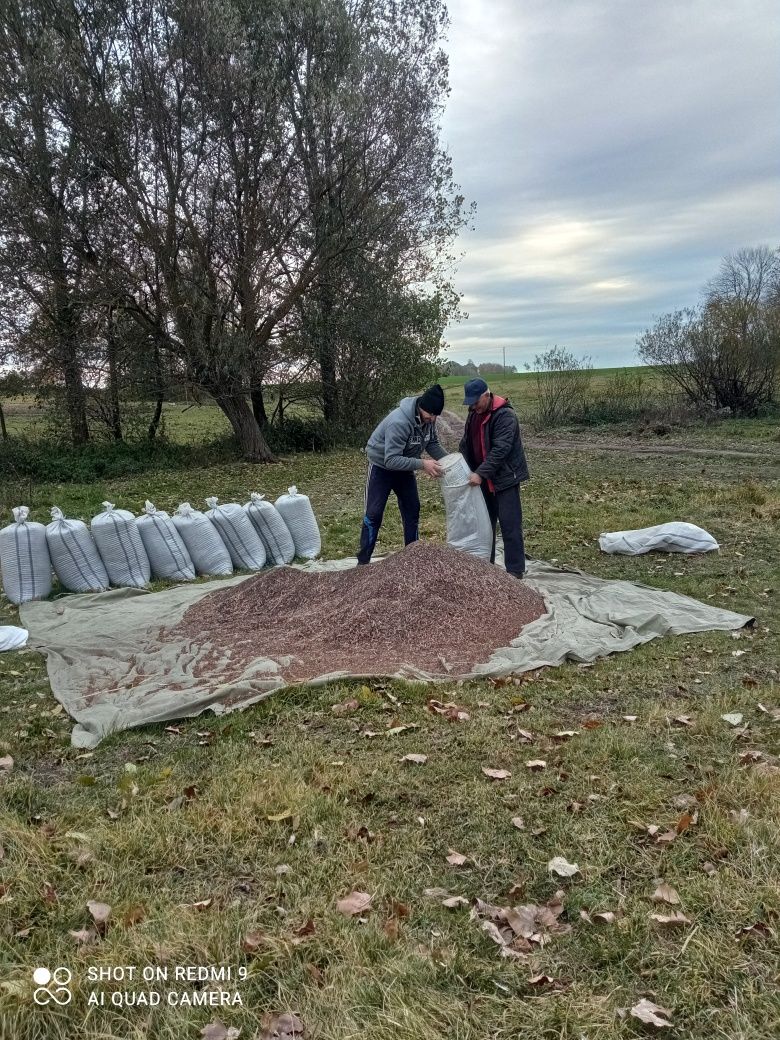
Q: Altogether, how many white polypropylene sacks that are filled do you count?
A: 8